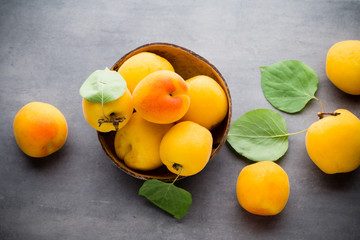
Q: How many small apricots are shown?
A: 10